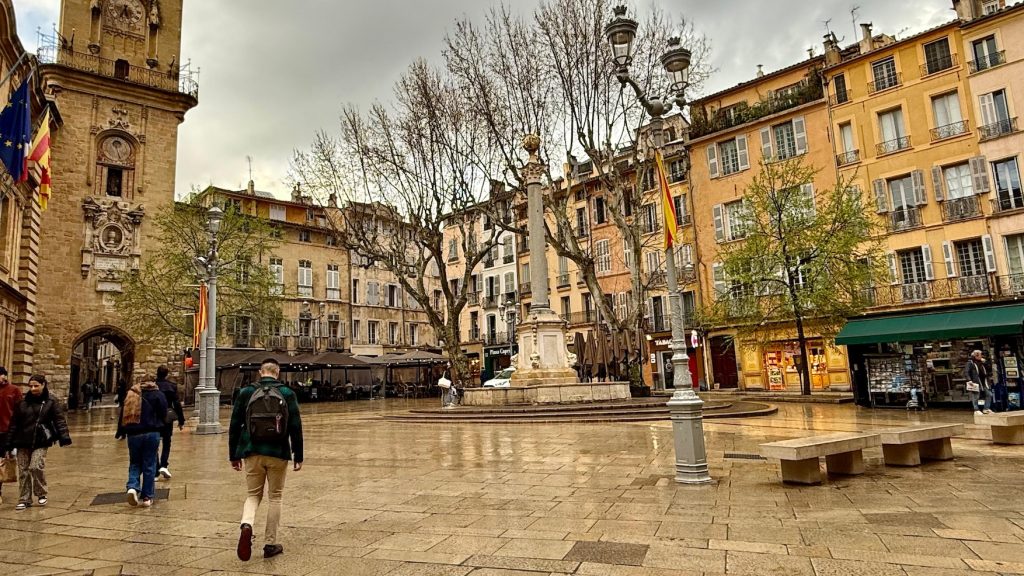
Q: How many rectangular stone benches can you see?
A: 3